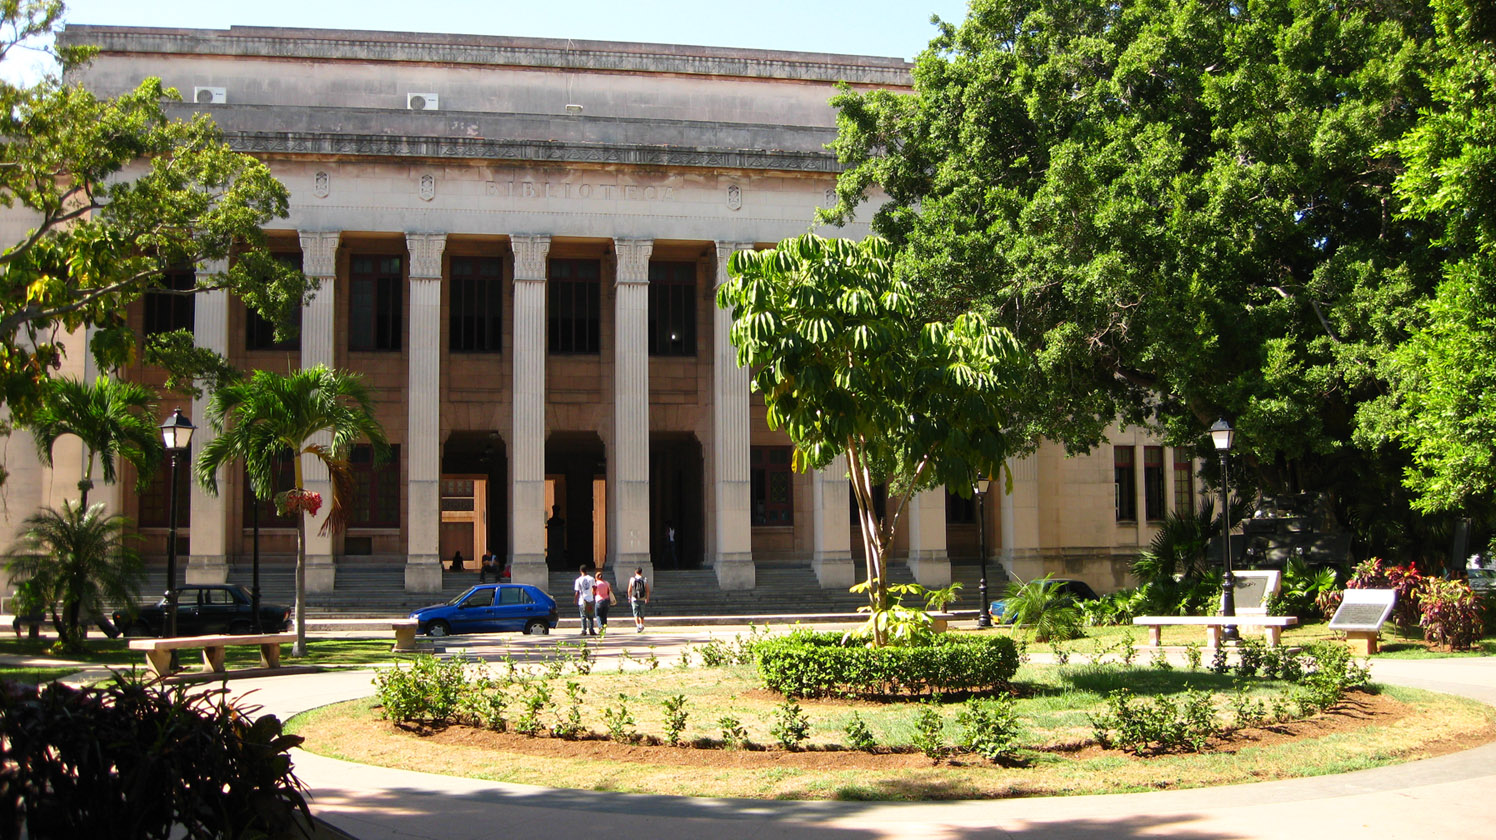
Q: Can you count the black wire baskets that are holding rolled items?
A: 0